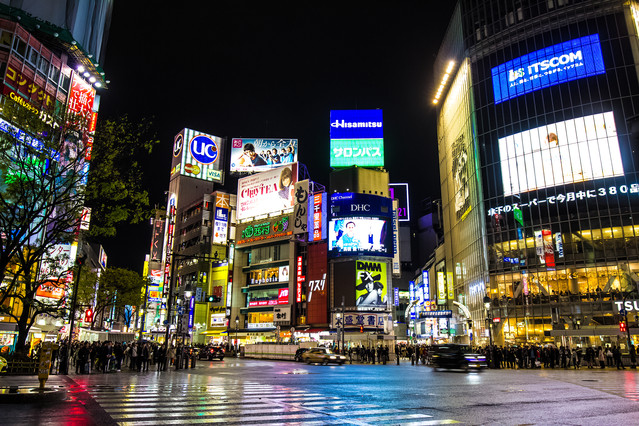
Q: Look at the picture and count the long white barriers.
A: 1